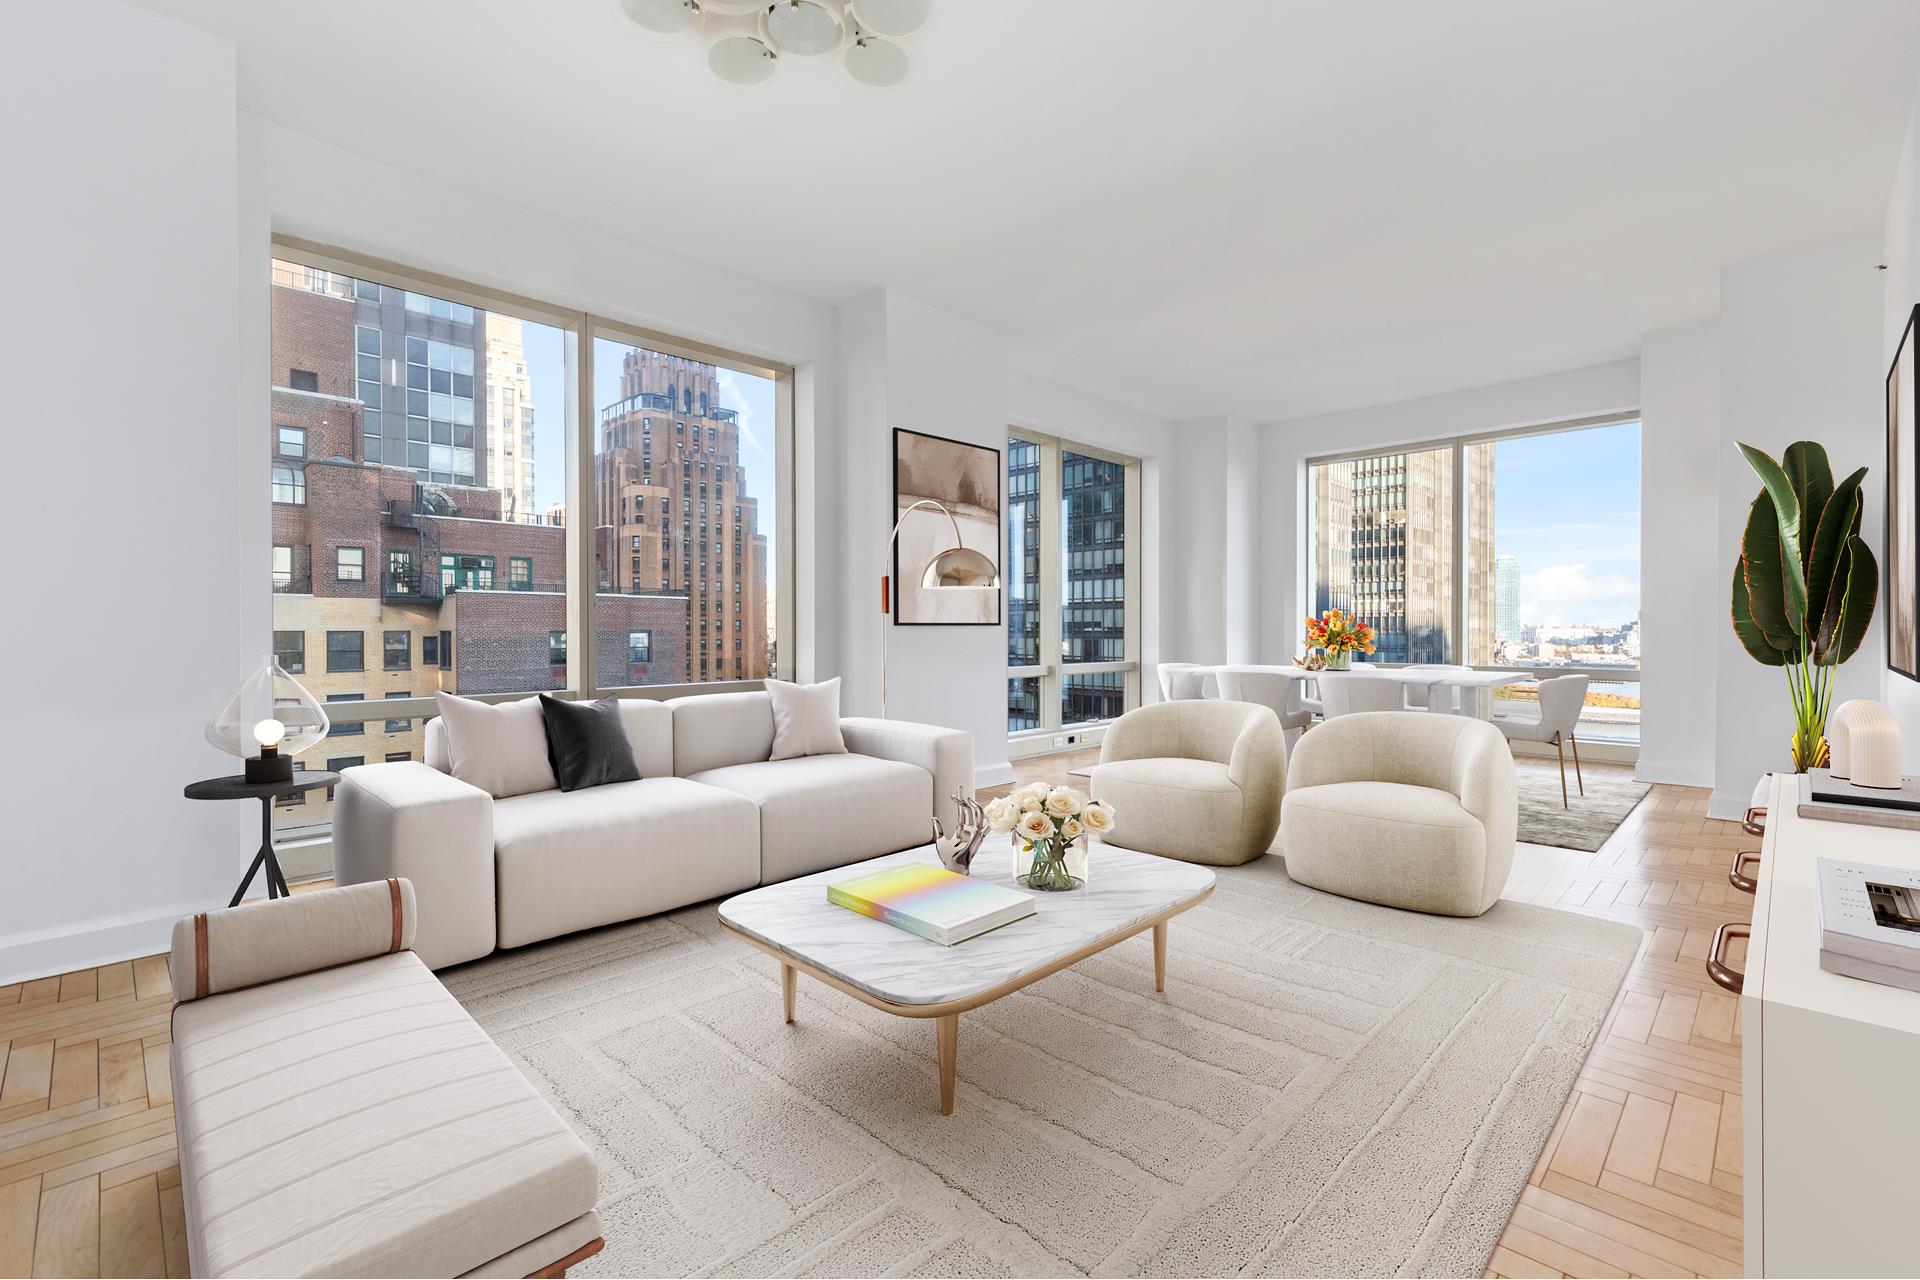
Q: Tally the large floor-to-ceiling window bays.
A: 3